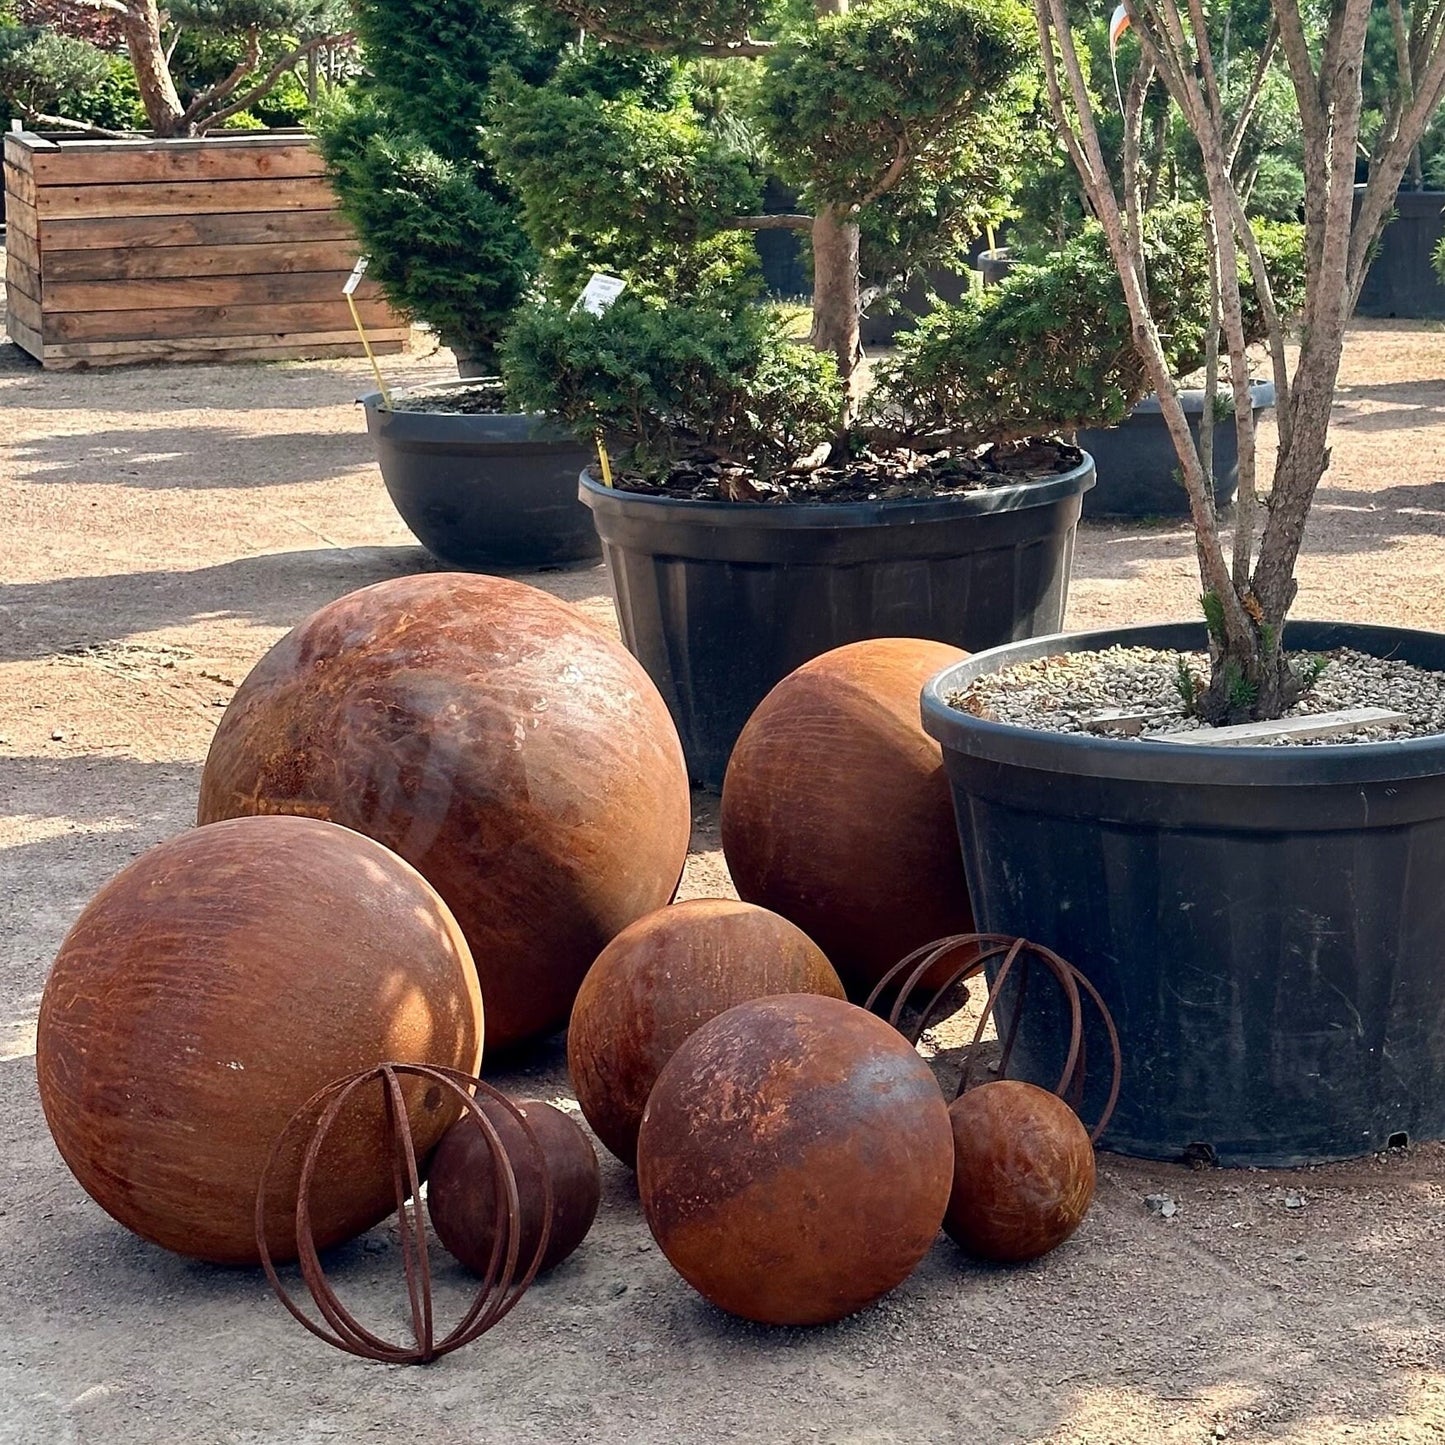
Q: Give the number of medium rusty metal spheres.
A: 2